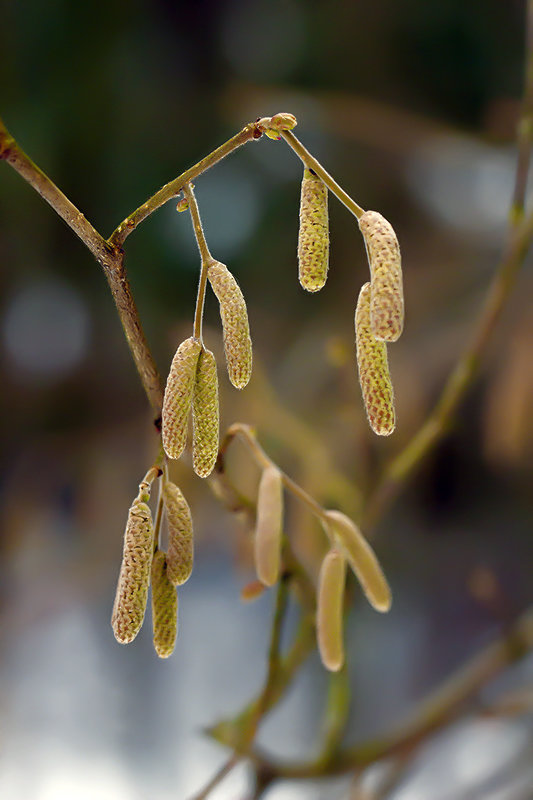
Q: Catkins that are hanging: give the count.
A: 12